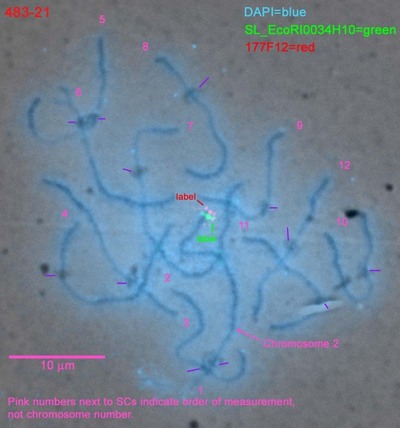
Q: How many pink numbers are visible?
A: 12